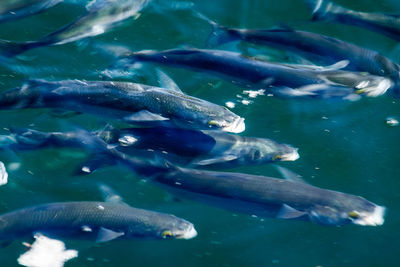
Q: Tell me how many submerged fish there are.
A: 9